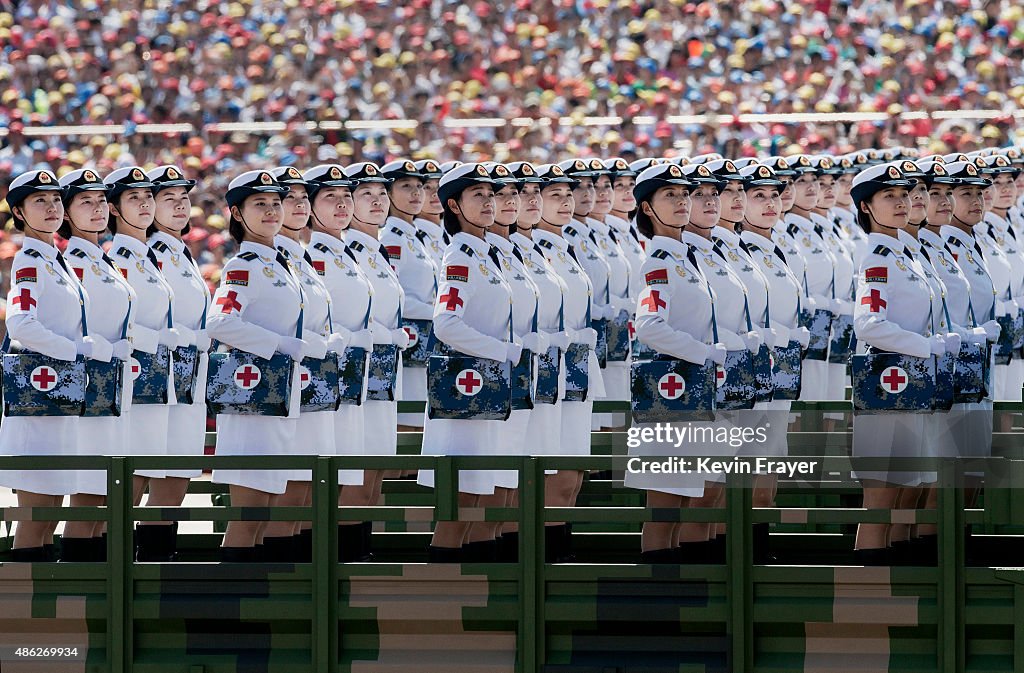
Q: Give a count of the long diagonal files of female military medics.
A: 5